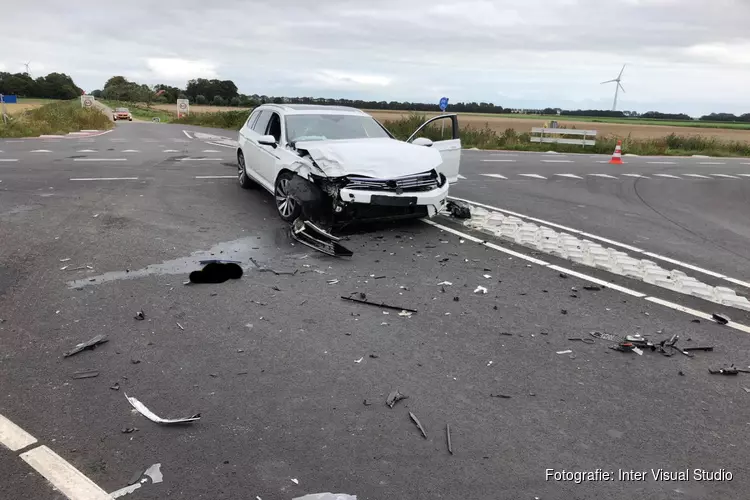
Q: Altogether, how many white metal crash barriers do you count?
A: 1